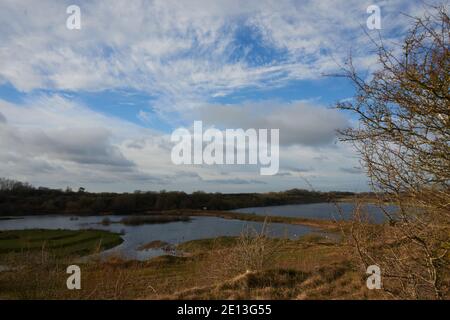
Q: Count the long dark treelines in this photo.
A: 1